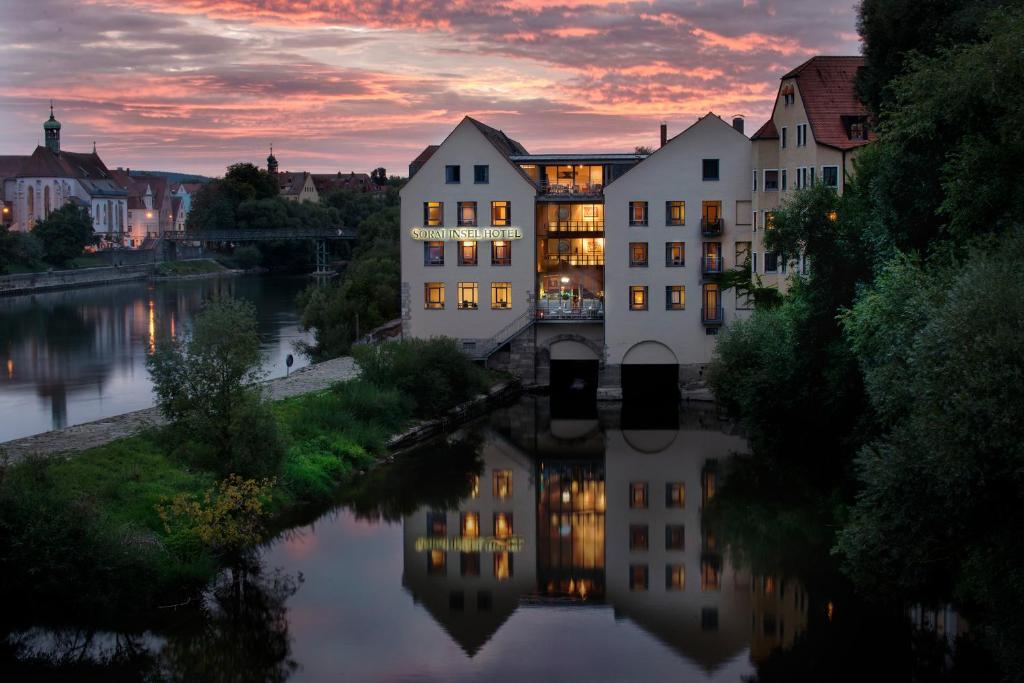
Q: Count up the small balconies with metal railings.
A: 3